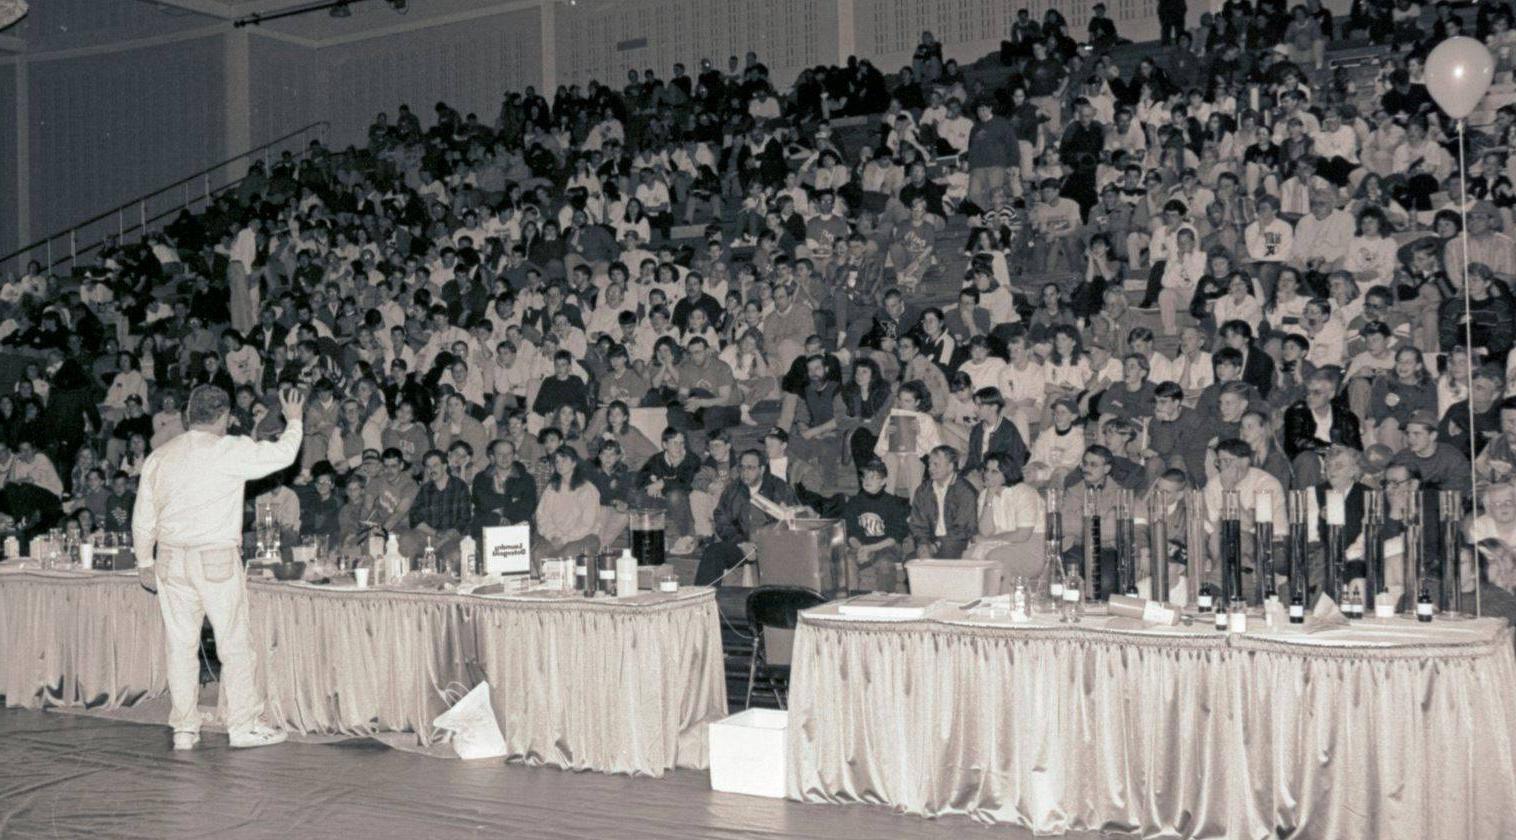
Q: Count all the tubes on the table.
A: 12